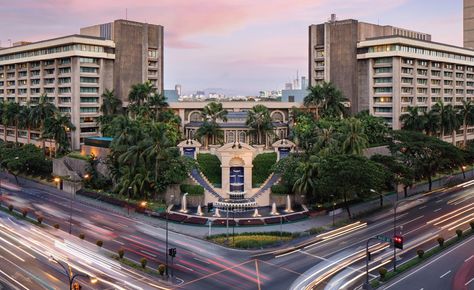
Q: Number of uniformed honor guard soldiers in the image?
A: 0